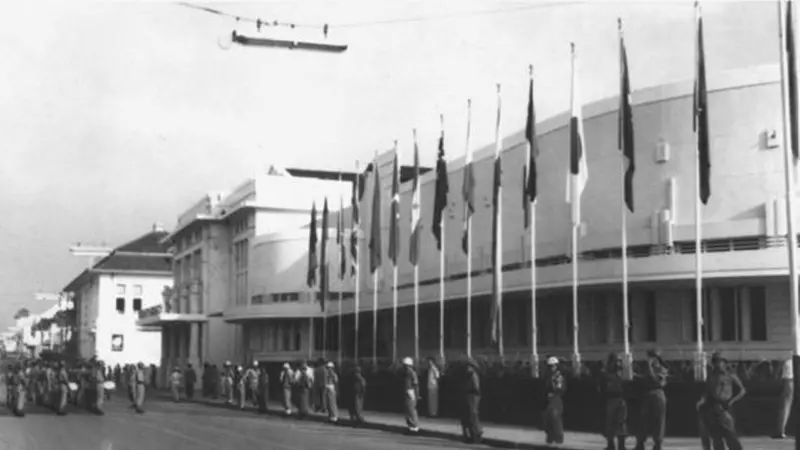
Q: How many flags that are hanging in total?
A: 15